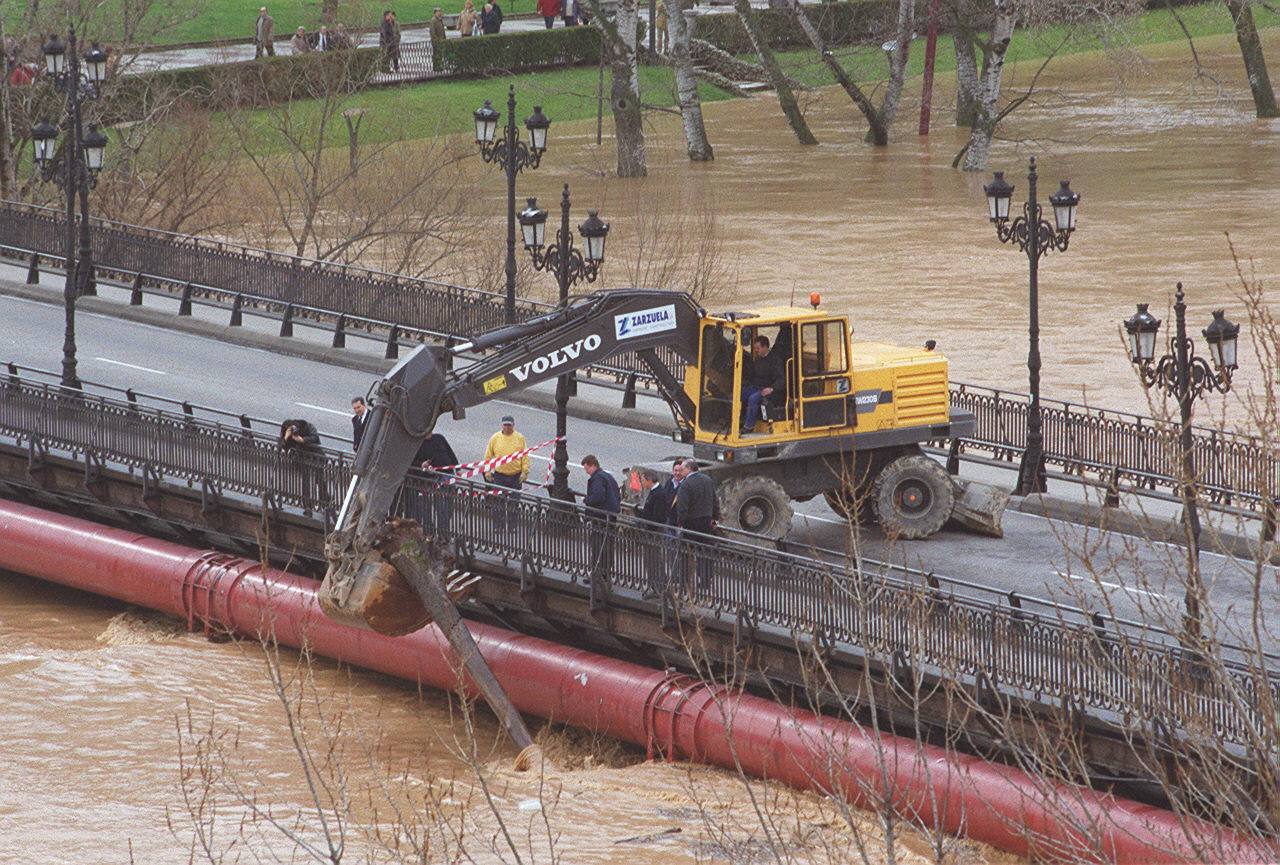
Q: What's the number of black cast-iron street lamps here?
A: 6